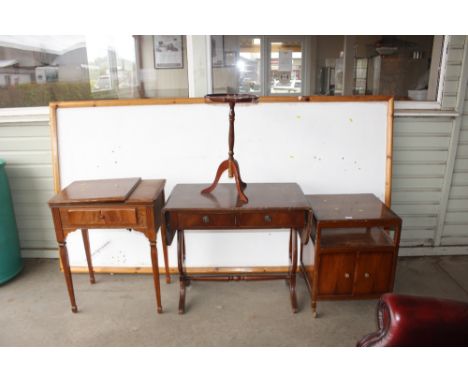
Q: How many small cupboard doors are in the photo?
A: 2